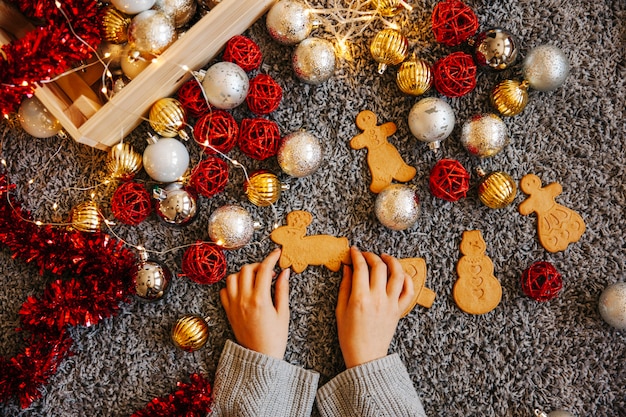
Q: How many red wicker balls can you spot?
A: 12